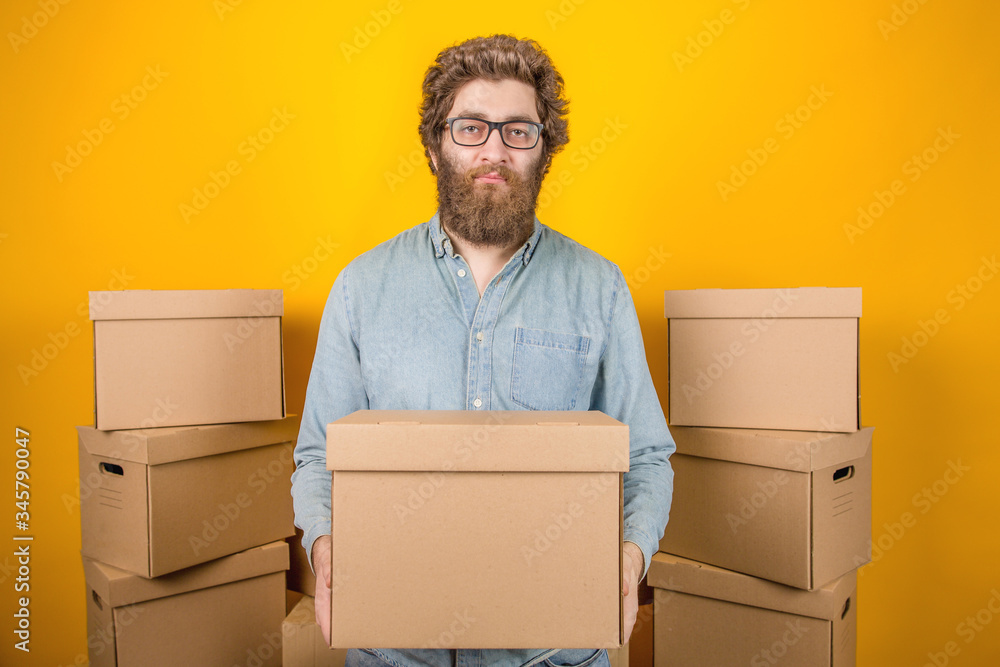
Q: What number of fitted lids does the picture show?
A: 7